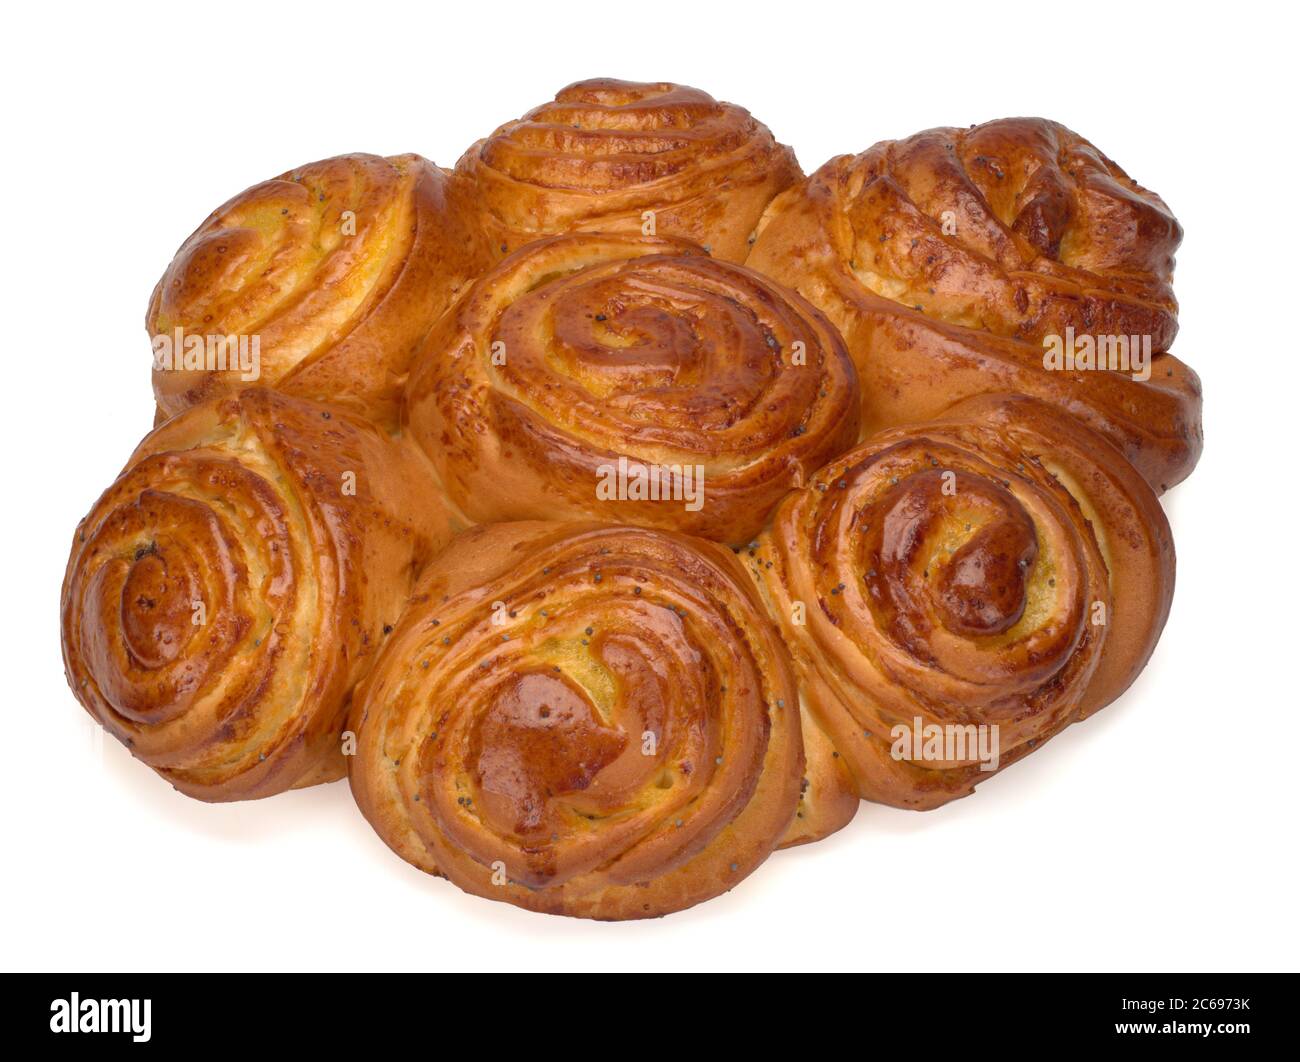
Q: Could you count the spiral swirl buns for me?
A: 7